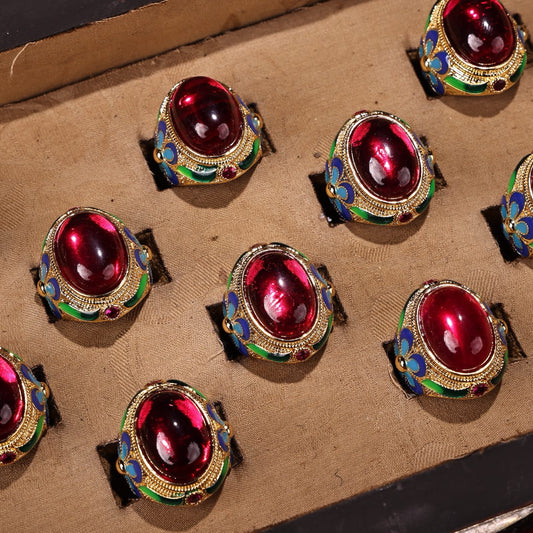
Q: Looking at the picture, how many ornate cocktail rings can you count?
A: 9